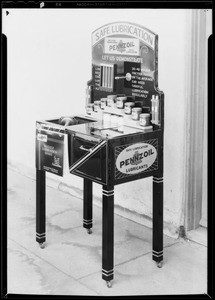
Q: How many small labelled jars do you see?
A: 8